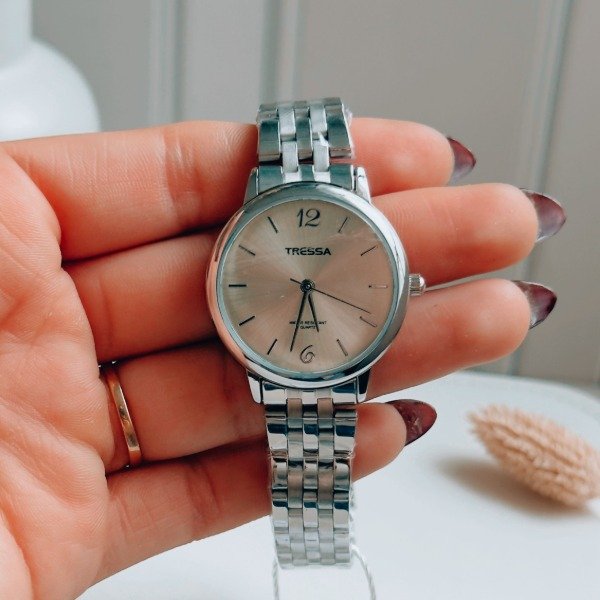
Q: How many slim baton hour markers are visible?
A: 10